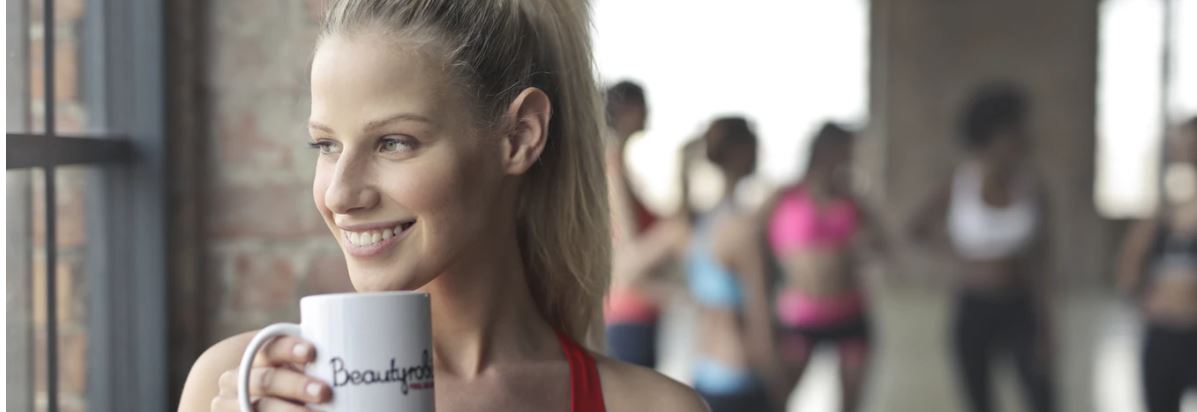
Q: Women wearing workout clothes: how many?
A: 6